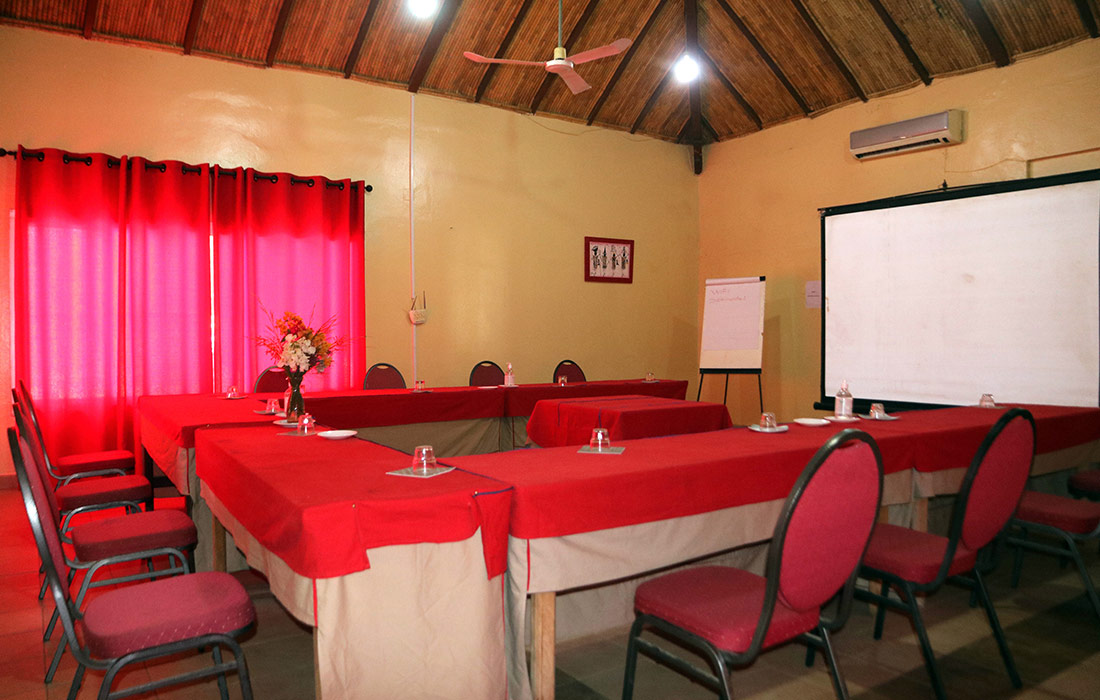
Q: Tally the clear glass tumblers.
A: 11